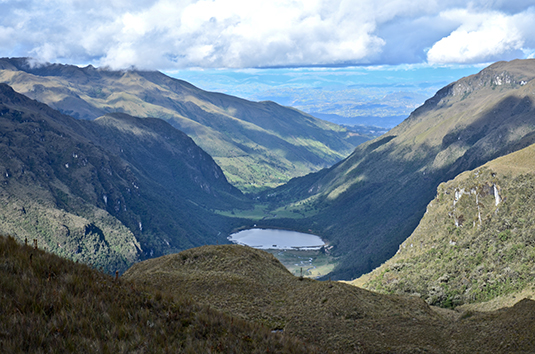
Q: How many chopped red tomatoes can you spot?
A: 0